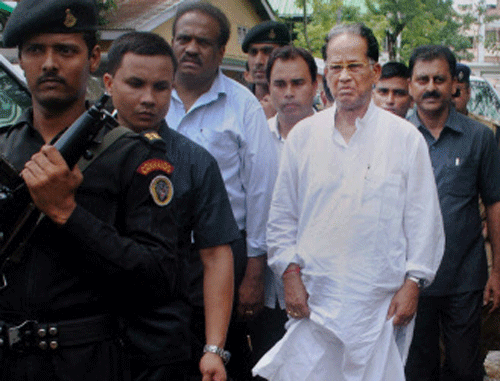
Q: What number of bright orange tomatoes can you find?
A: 0